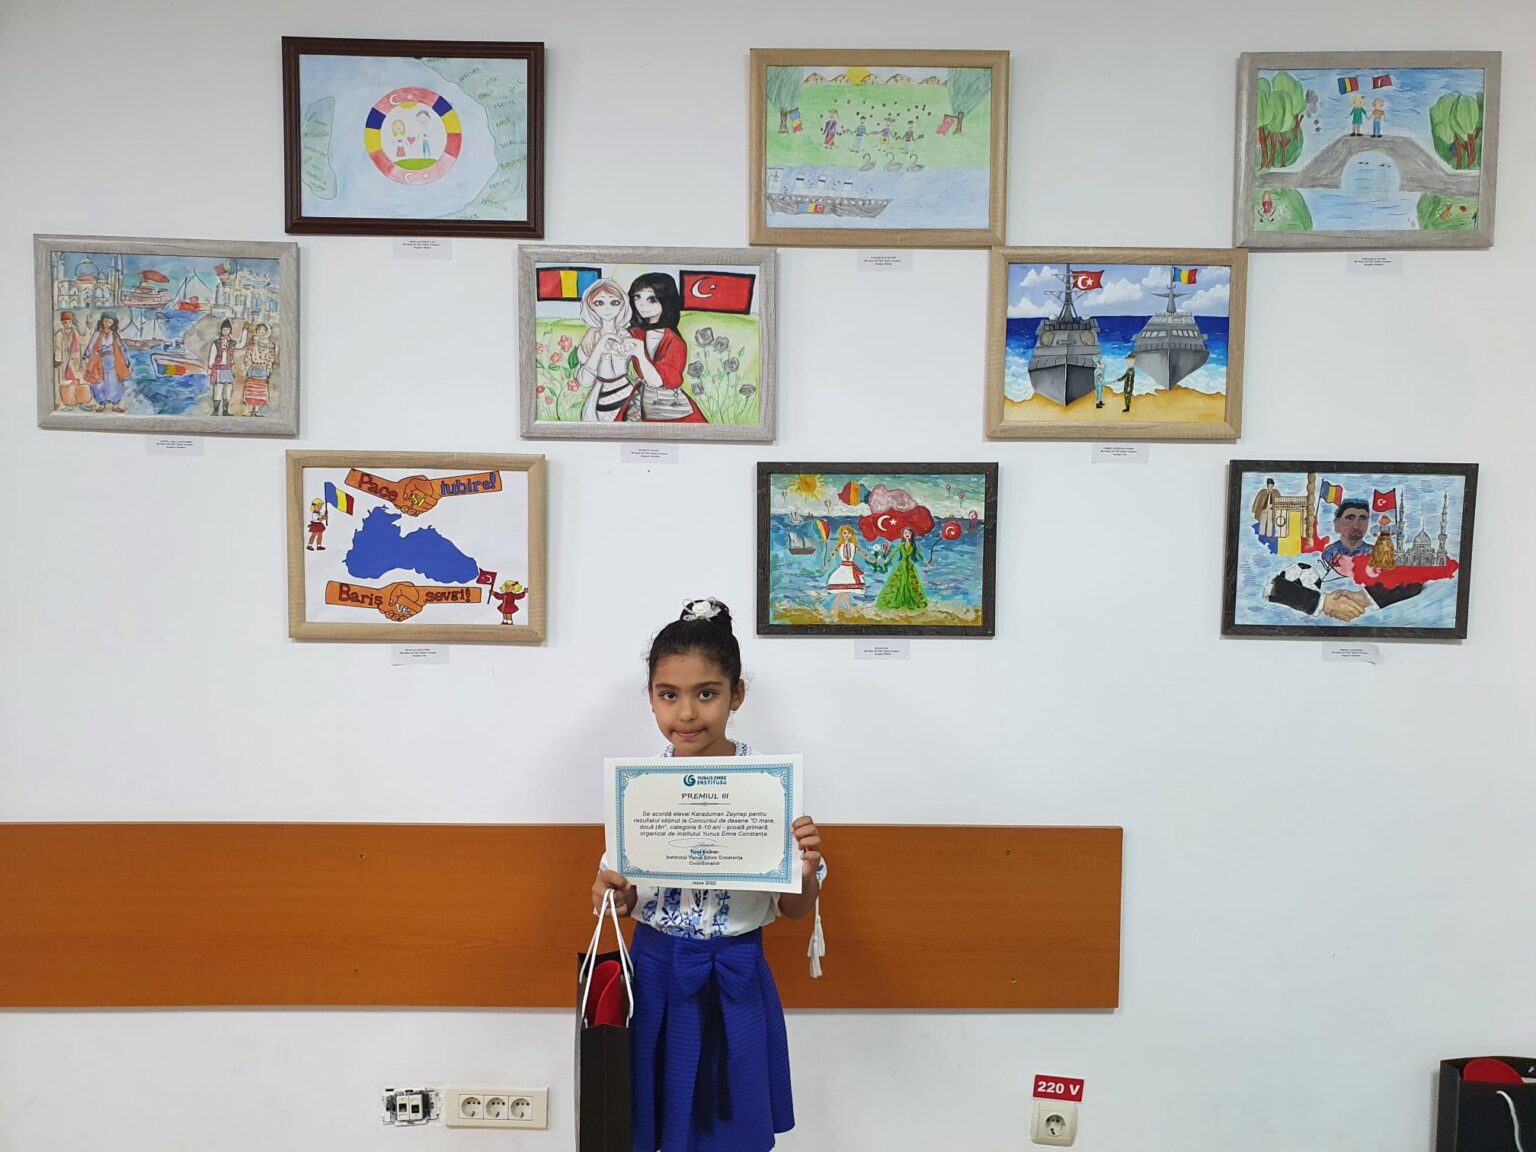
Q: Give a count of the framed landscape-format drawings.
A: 9